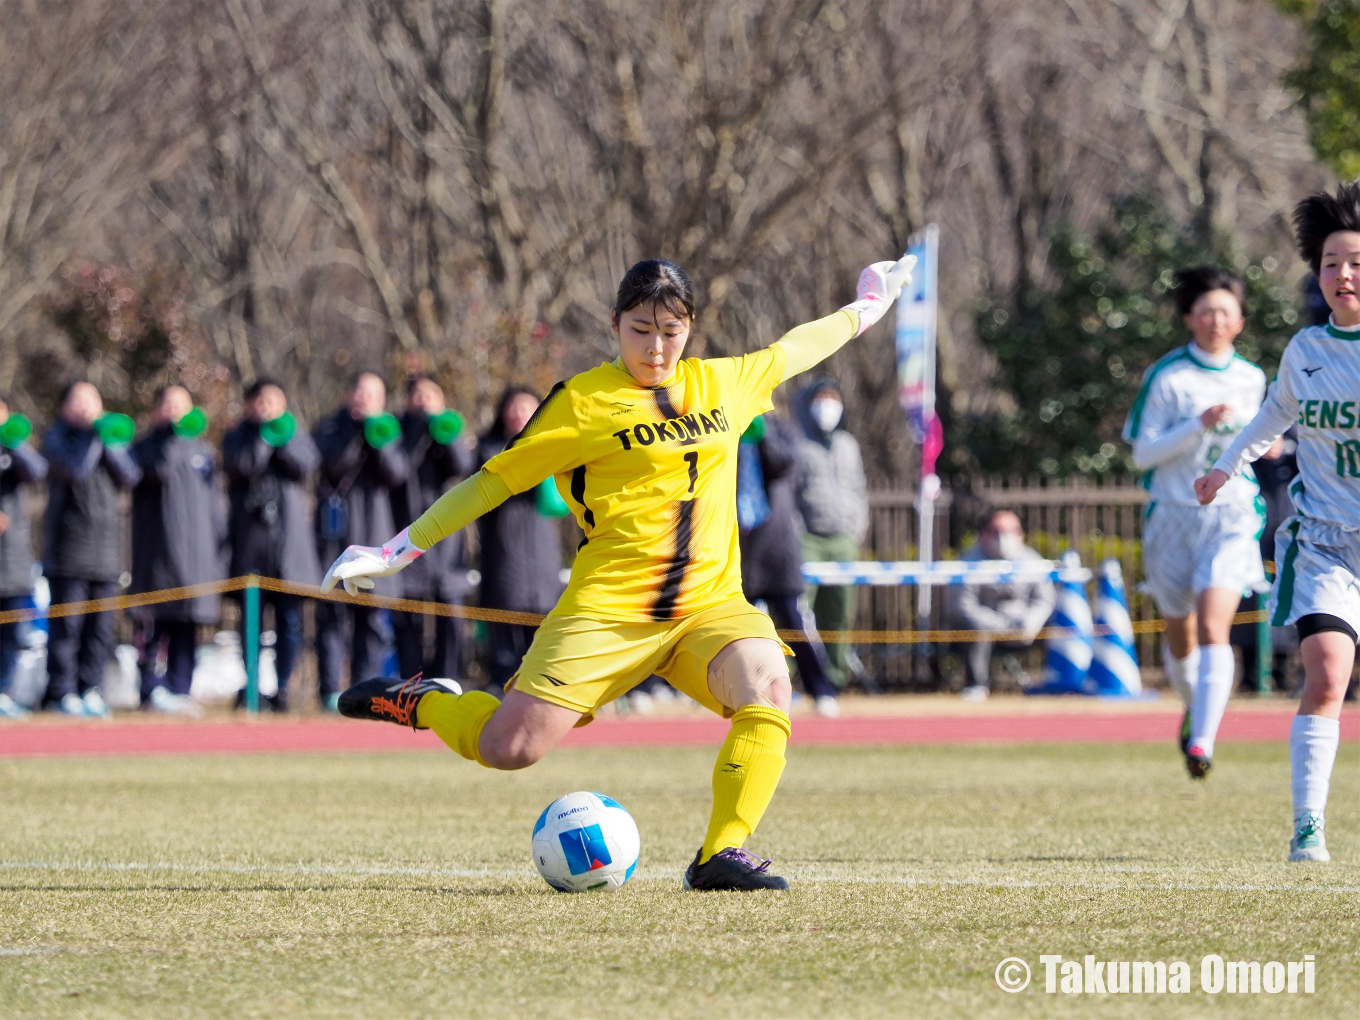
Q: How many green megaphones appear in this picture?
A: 8